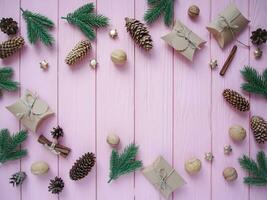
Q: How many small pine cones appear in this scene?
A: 5